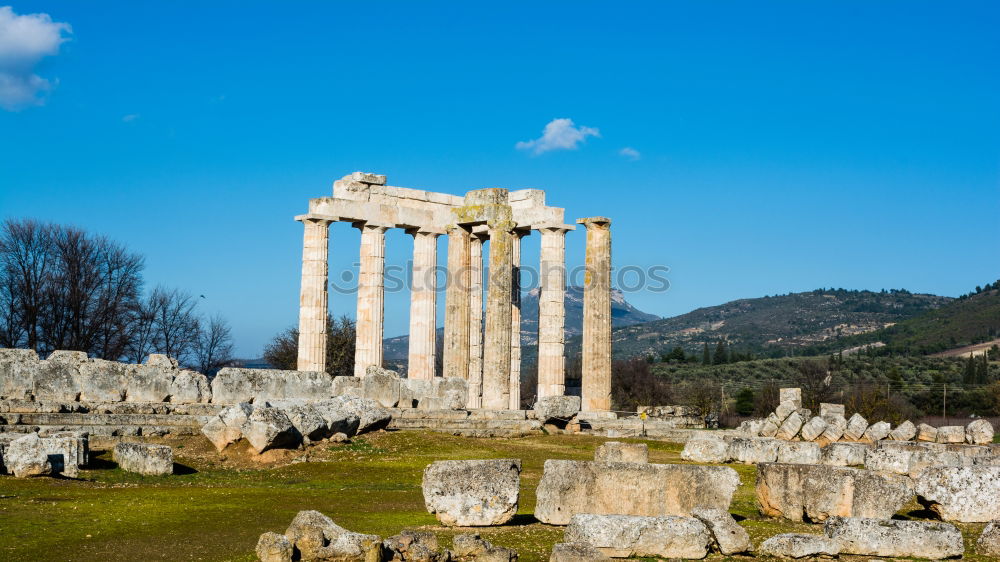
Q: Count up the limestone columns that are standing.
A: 9